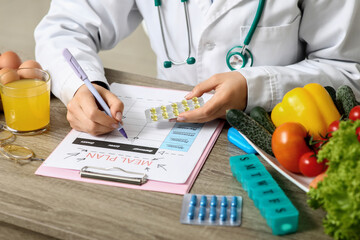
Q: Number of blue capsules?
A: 10